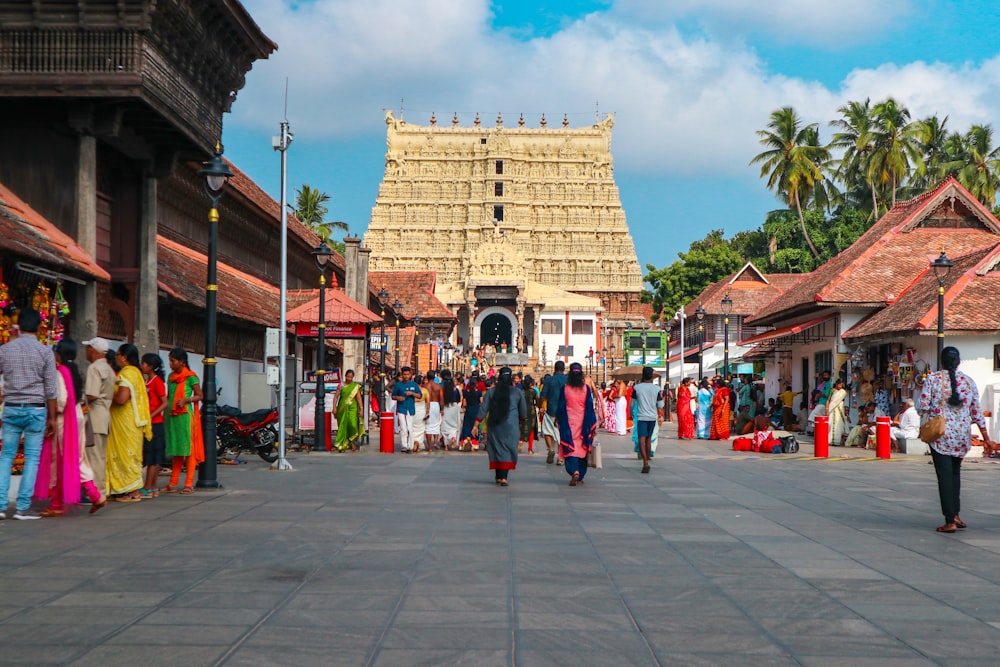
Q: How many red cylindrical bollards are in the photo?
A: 4